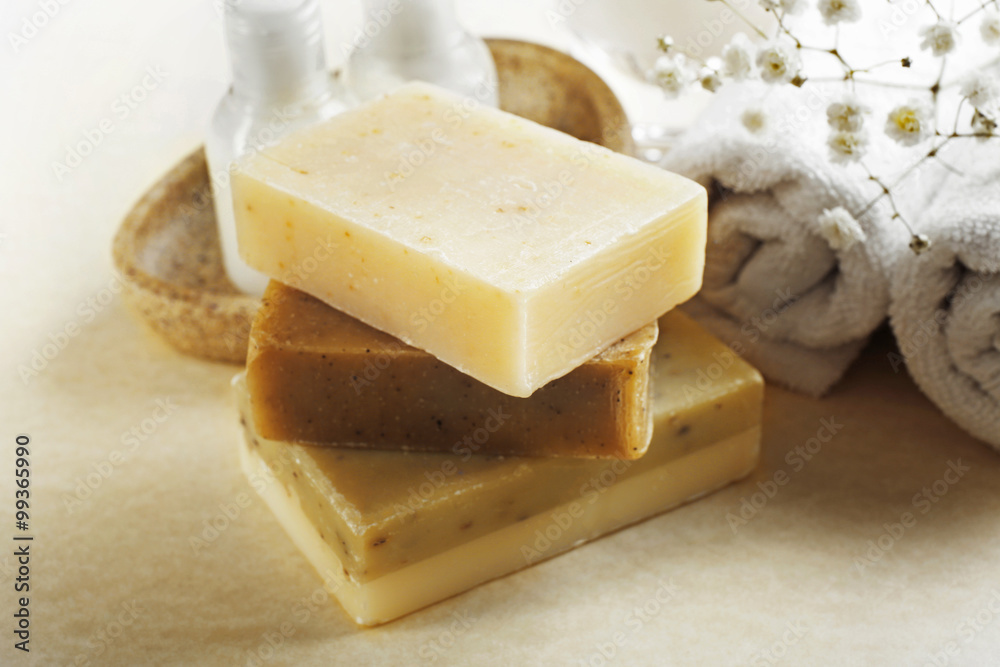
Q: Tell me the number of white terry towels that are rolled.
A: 2